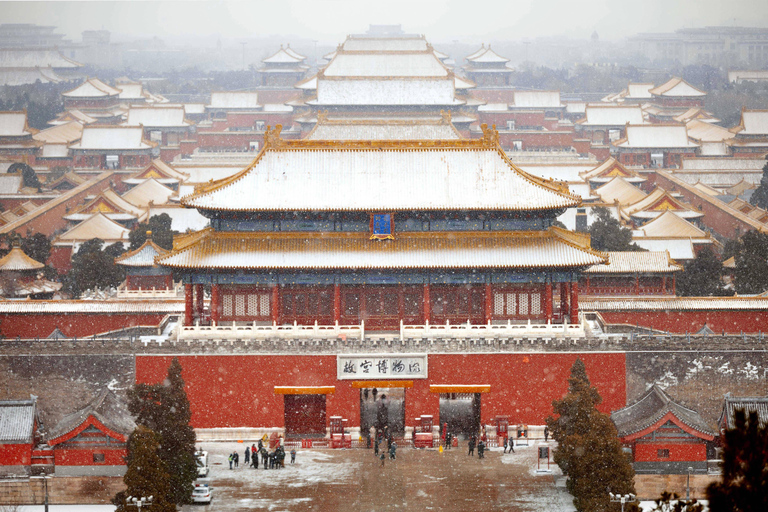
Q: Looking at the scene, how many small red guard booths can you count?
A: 3